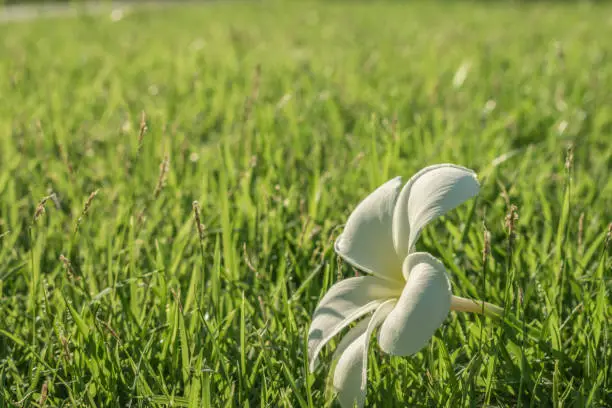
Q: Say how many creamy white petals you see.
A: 5